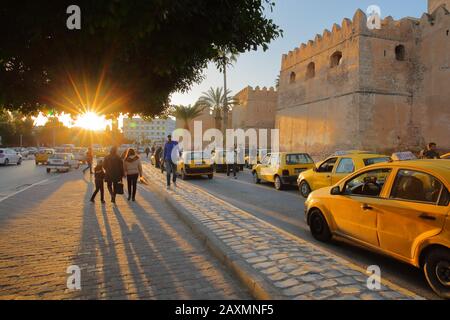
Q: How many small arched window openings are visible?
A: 4